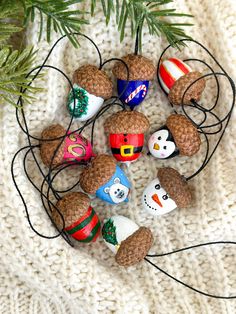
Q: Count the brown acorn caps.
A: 10